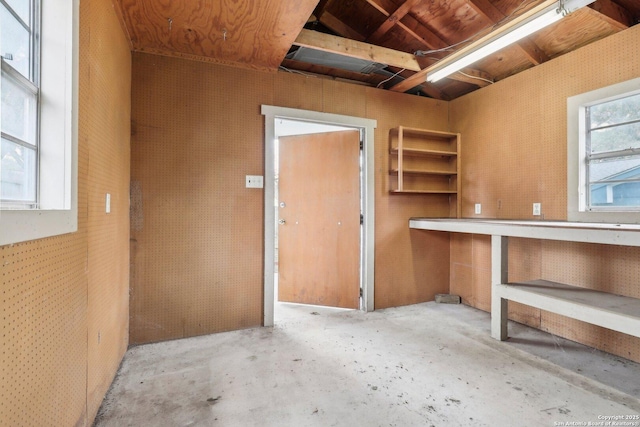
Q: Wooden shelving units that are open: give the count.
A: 1